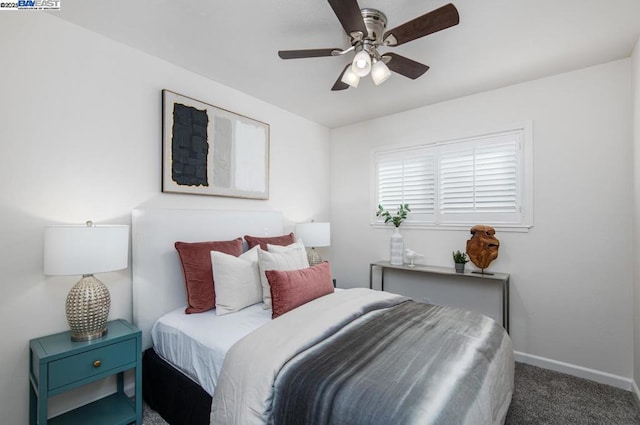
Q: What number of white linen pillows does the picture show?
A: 3